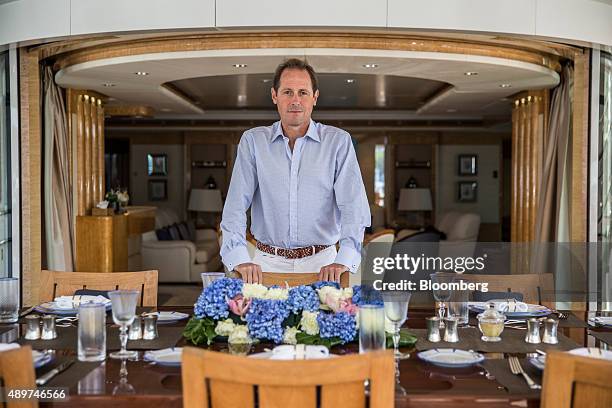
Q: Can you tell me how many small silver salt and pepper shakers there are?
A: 8